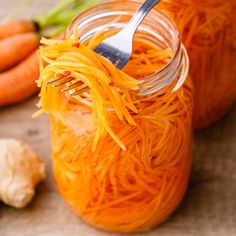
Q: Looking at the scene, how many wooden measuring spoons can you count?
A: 0